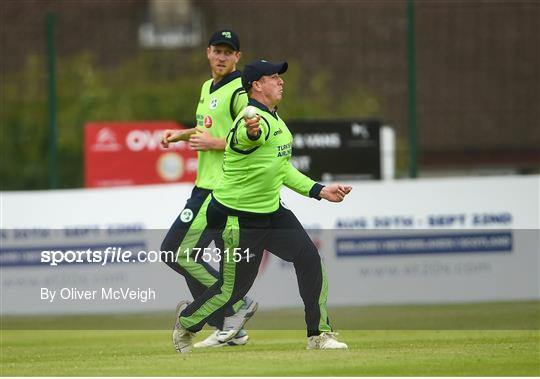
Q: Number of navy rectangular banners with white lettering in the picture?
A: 2